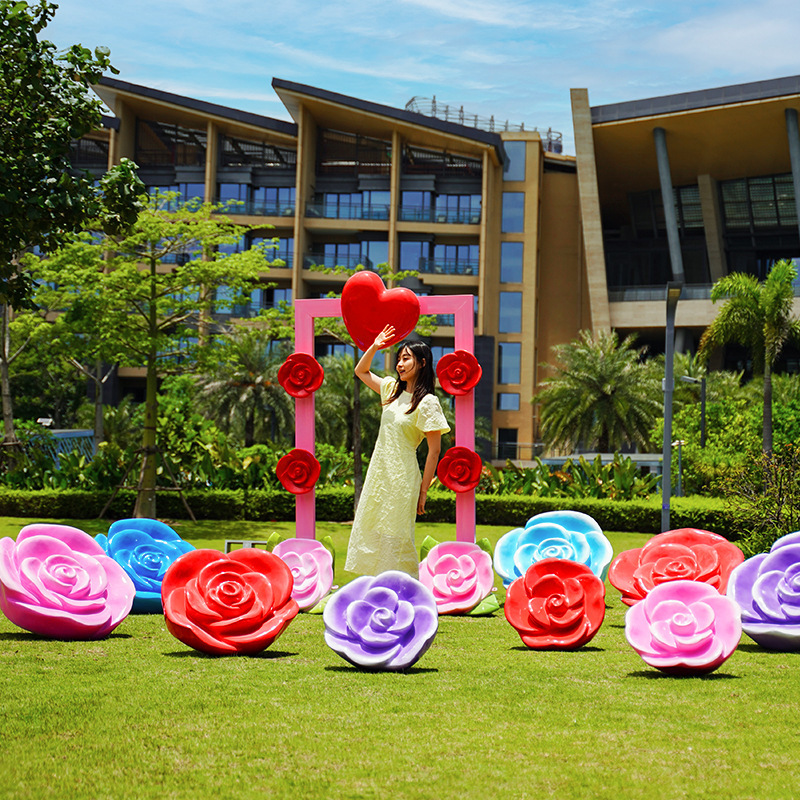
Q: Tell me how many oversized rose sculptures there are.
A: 15